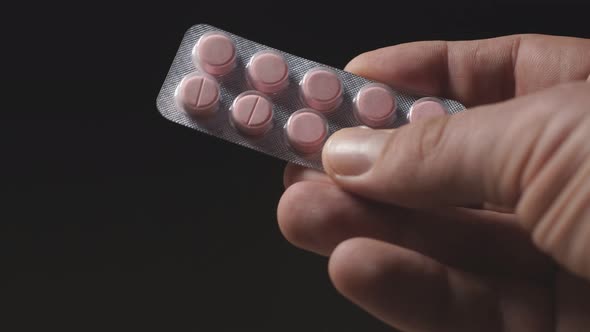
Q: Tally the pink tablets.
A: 8